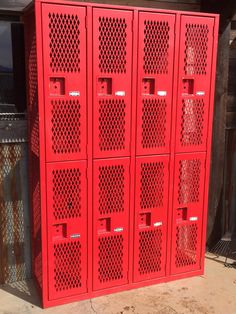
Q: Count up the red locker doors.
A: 8